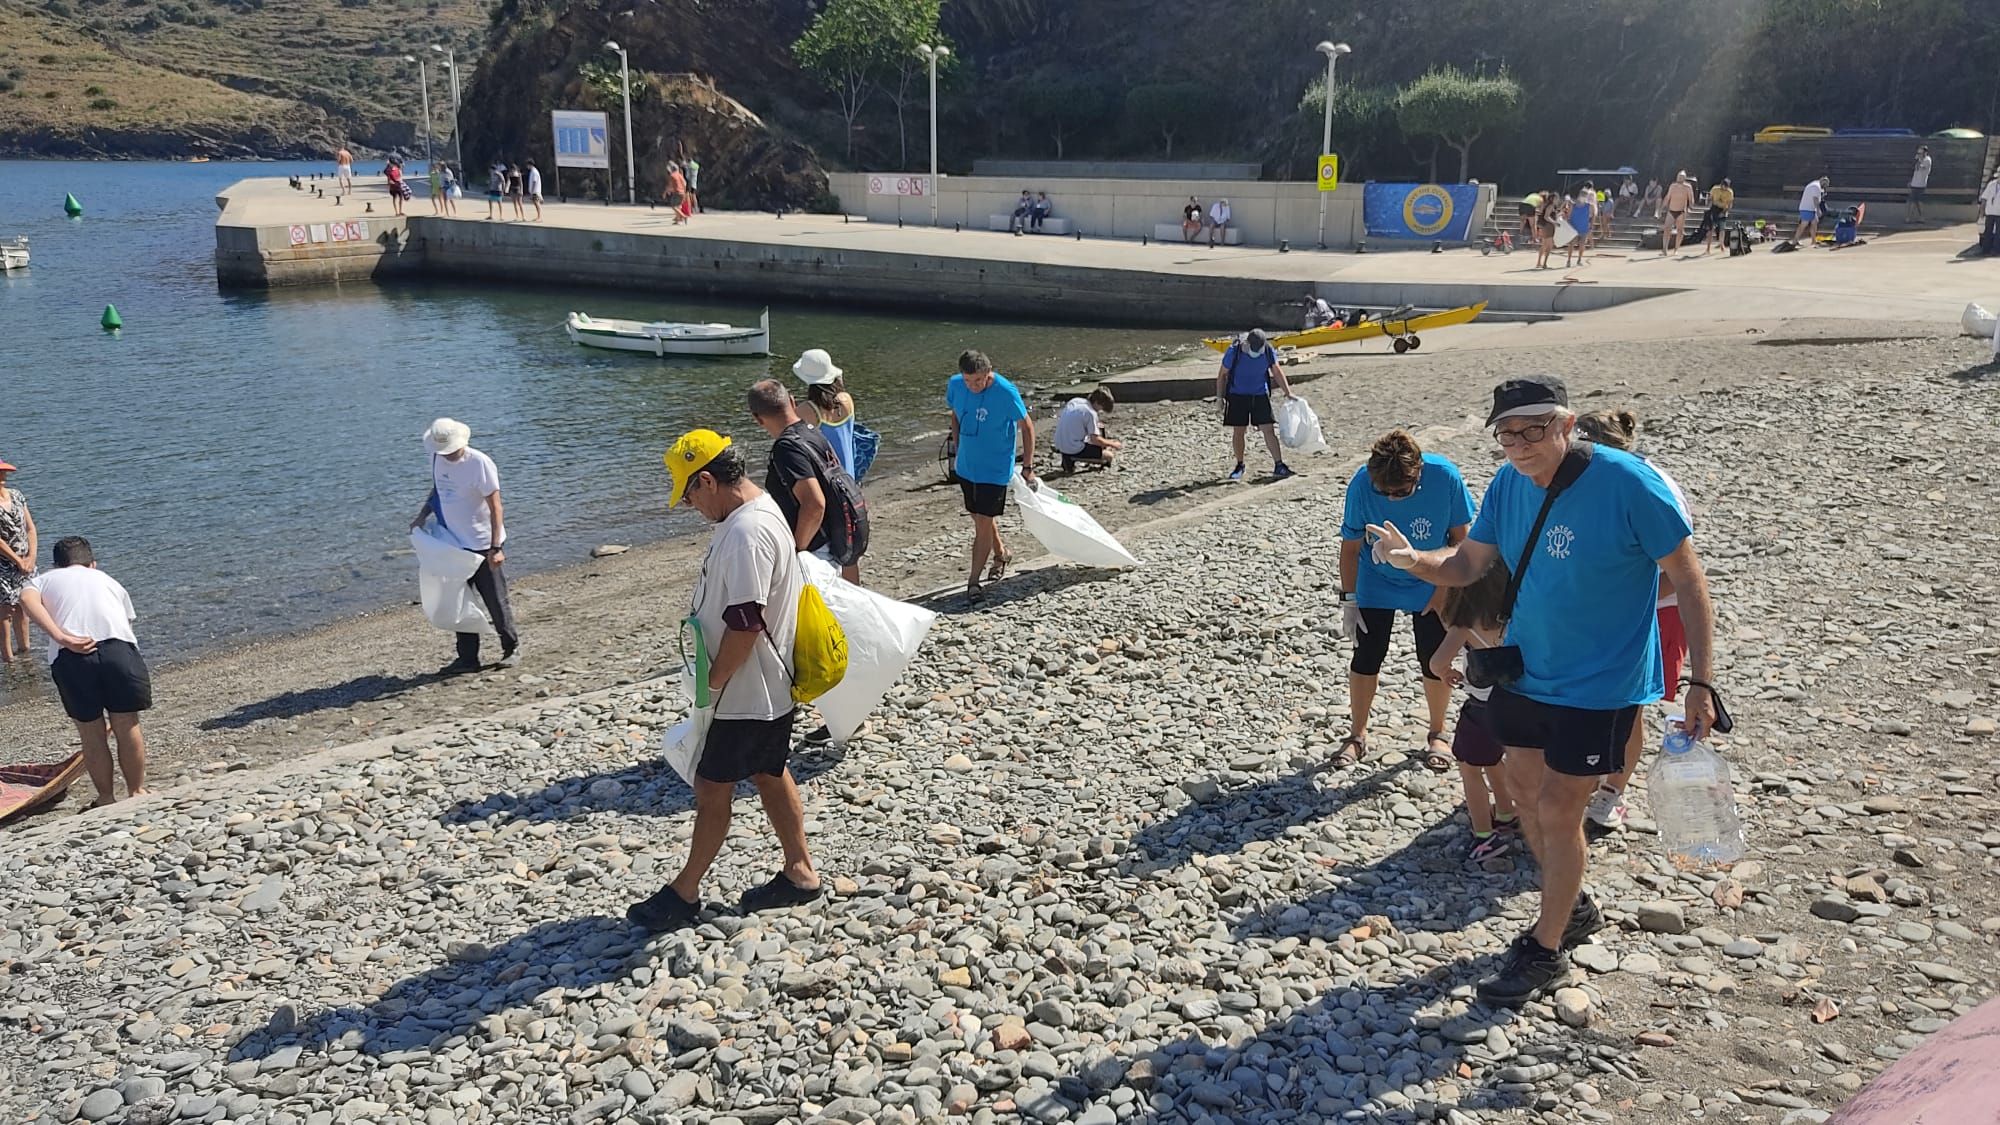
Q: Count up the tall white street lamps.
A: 6